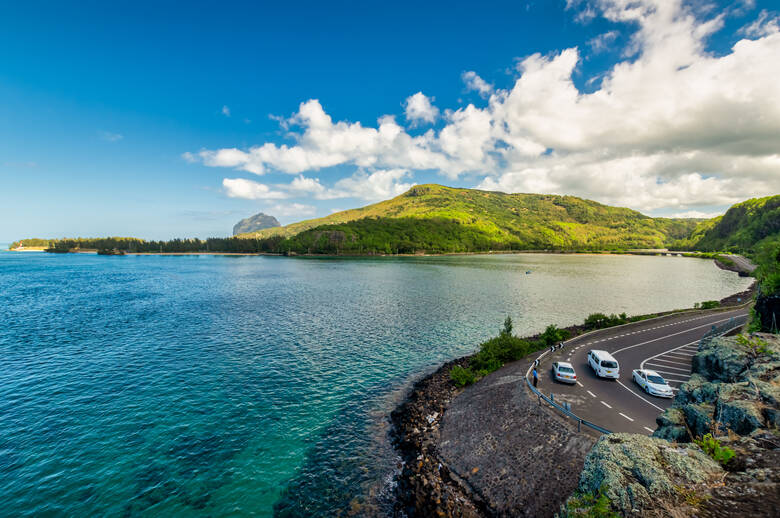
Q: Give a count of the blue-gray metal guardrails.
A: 1